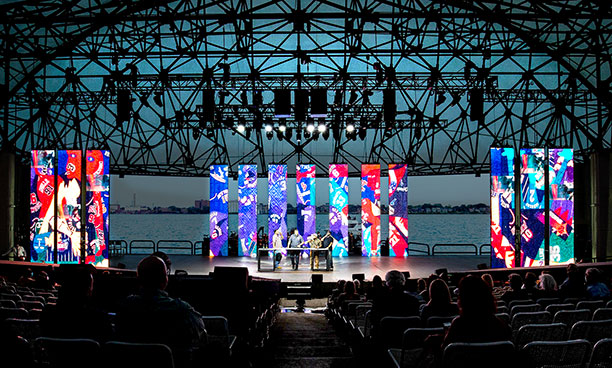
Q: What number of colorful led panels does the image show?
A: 13